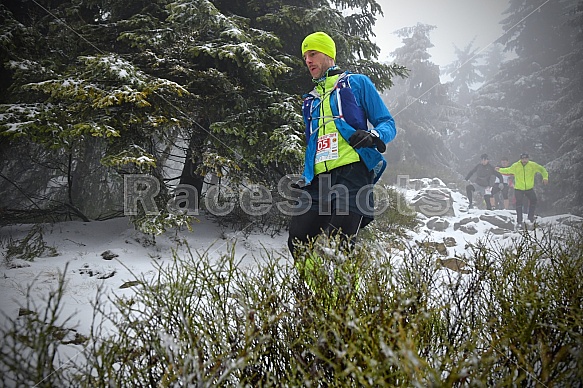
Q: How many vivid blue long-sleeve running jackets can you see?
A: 1